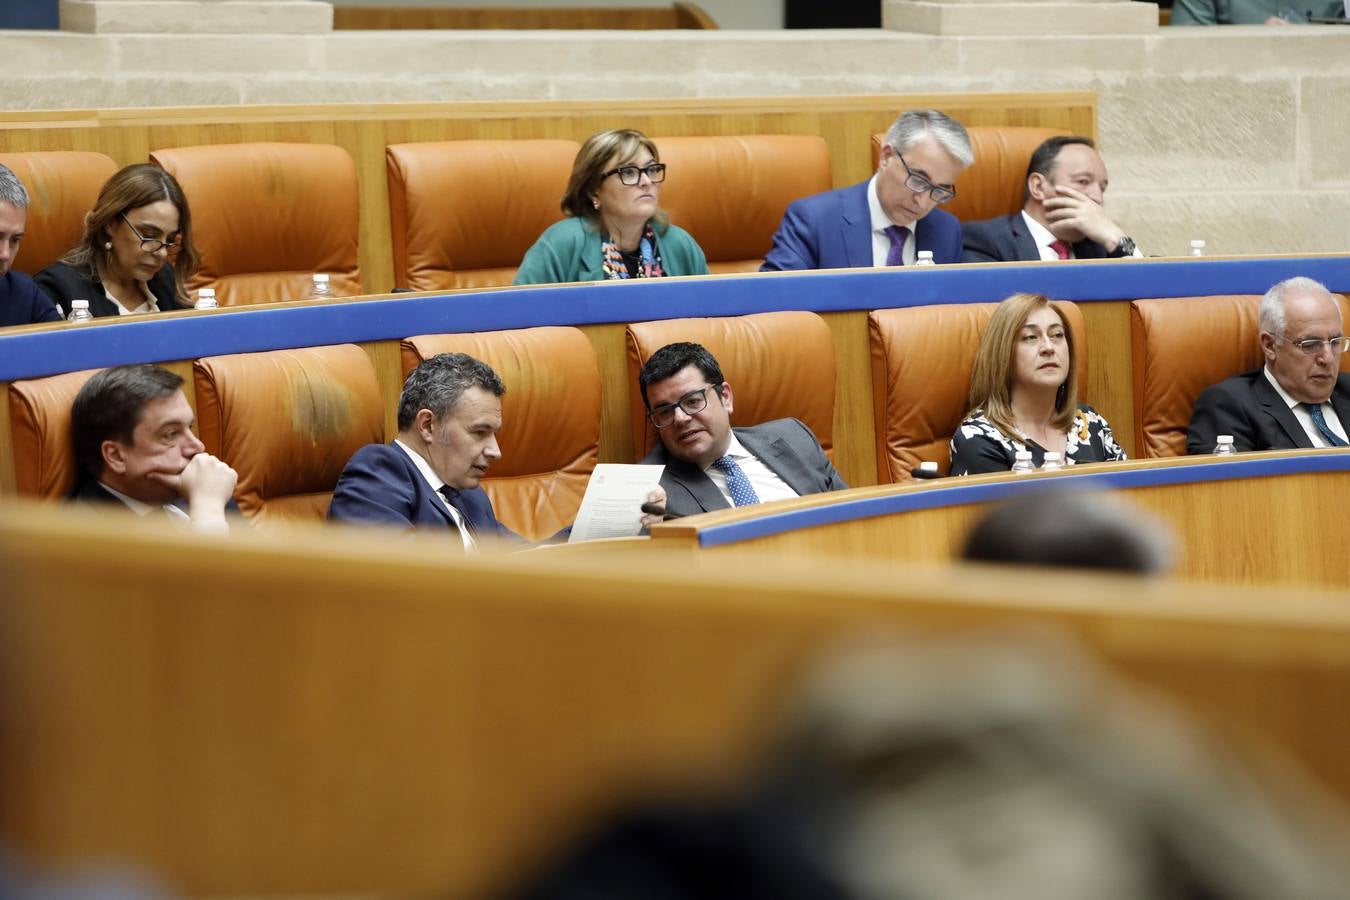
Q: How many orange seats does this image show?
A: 11